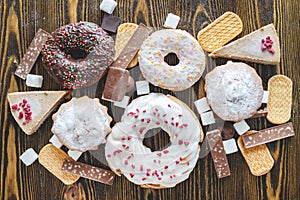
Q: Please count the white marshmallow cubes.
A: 13